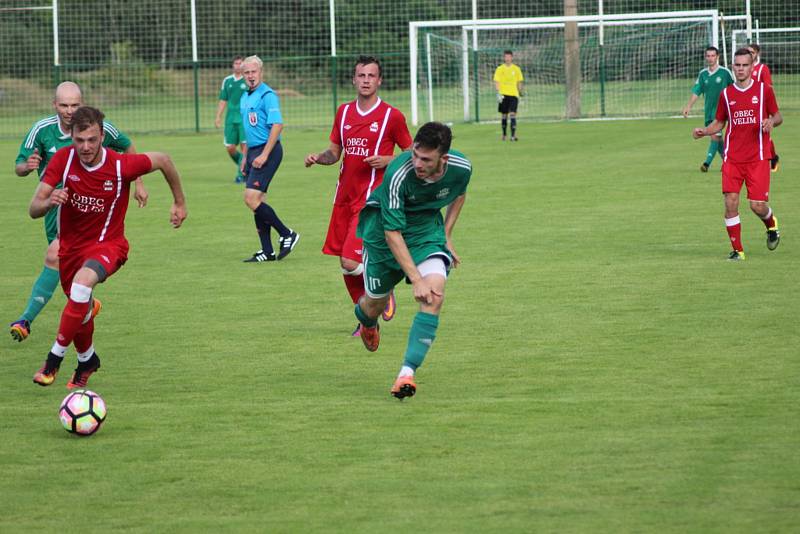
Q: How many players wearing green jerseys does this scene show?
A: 4